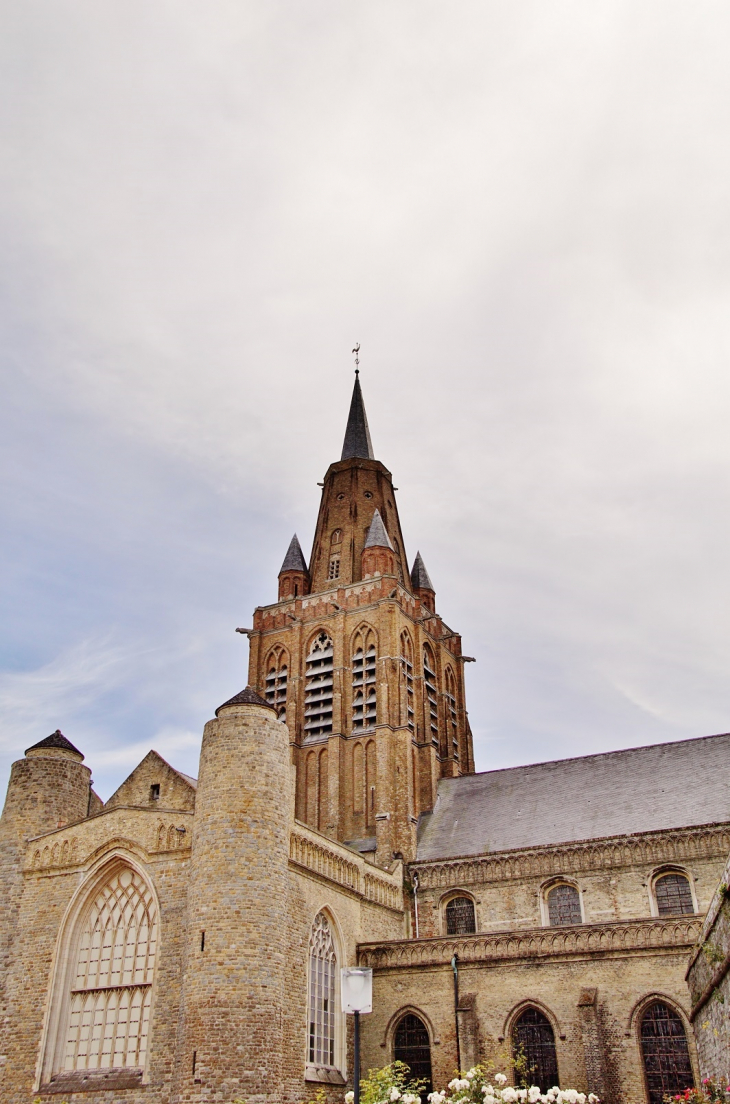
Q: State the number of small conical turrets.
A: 3